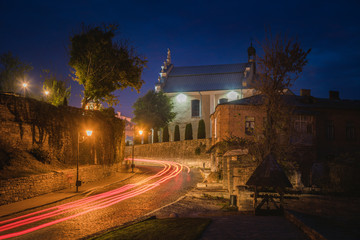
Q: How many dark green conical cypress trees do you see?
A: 4